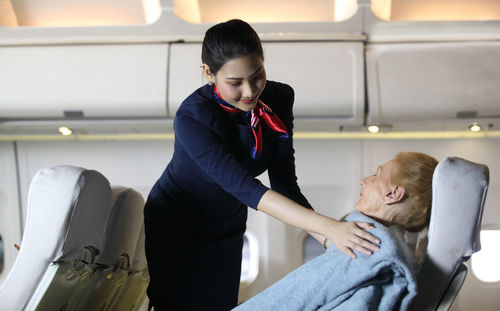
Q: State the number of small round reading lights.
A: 3